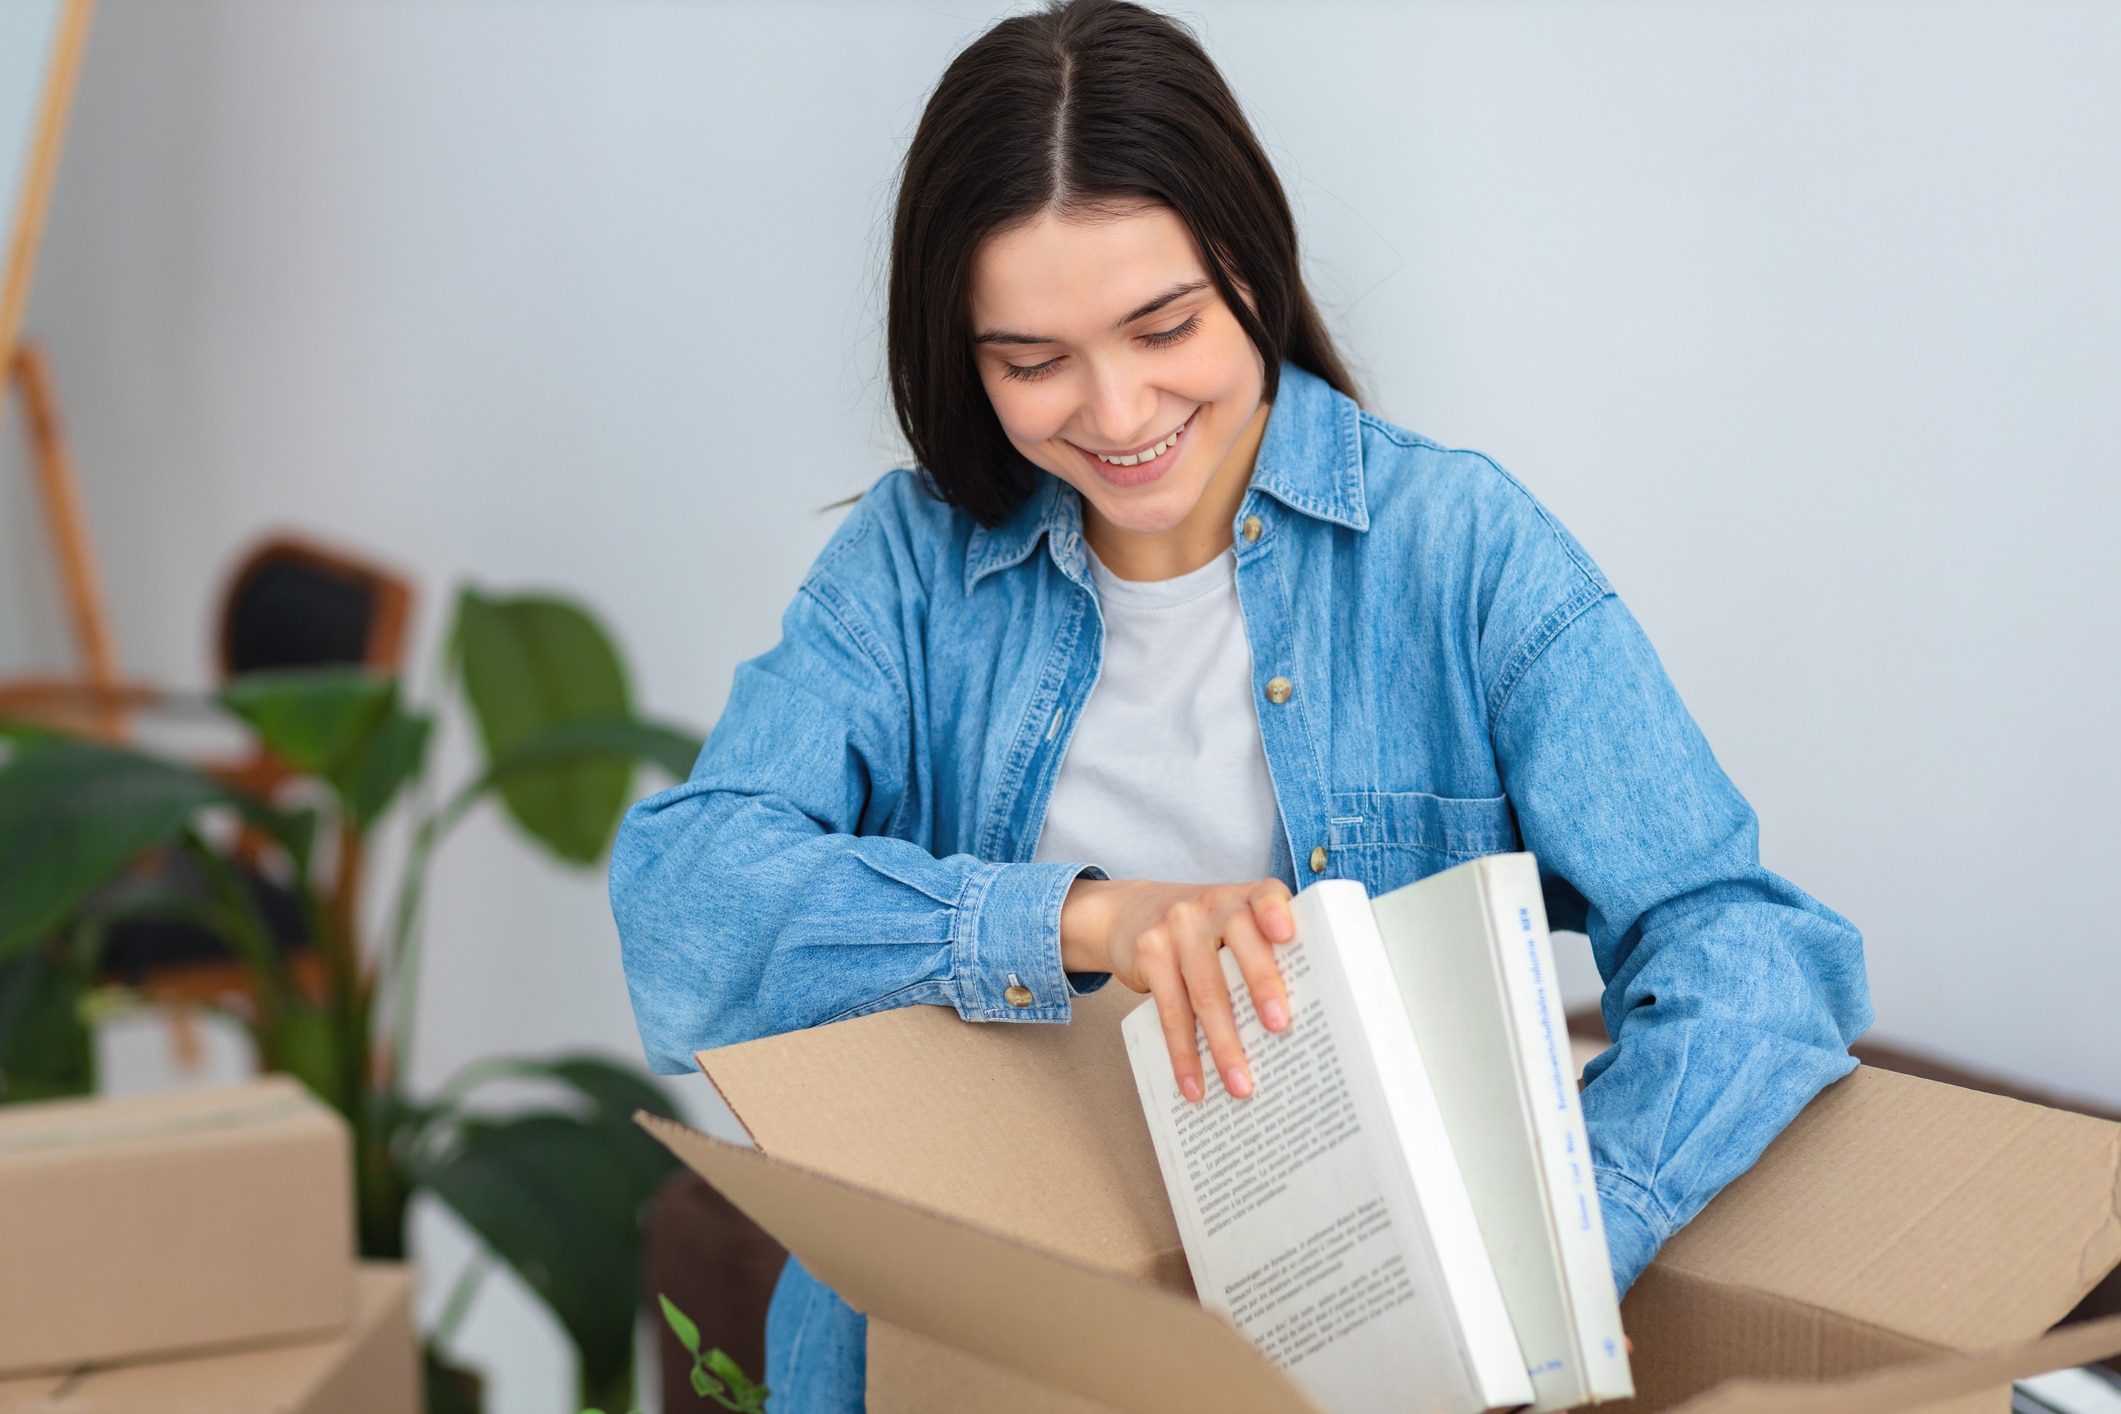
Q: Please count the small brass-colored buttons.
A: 4